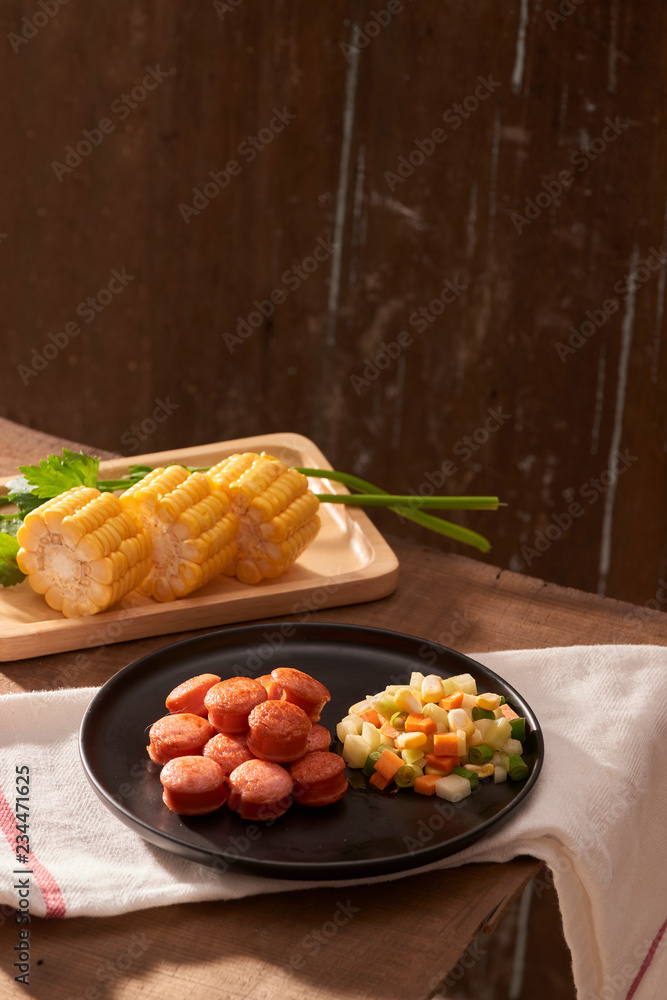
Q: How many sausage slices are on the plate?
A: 11